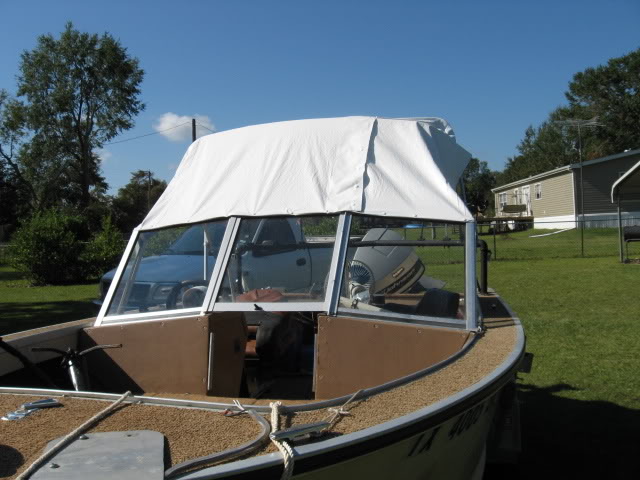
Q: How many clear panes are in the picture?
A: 3